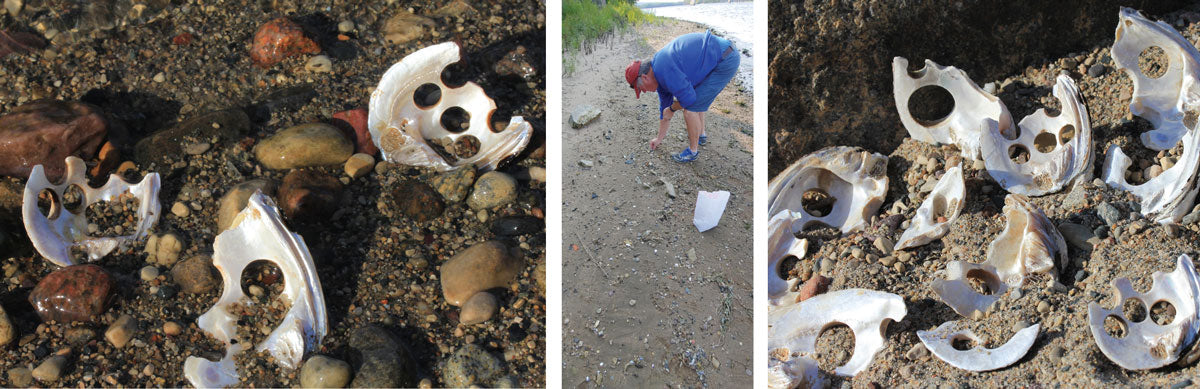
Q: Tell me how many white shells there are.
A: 14